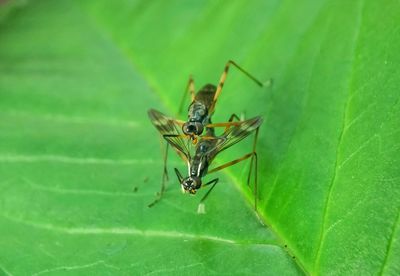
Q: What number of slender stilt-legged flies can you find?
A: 2